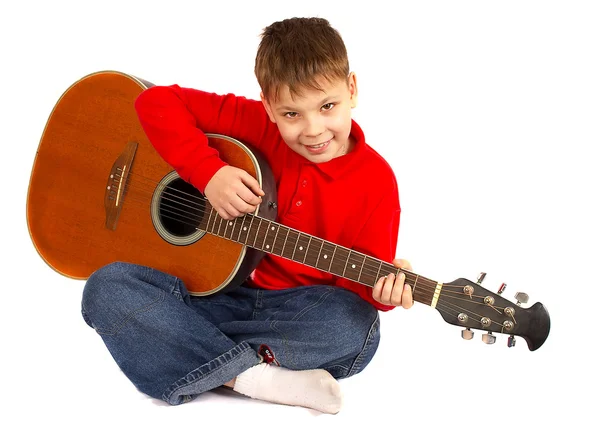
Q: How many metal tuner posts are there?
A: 6